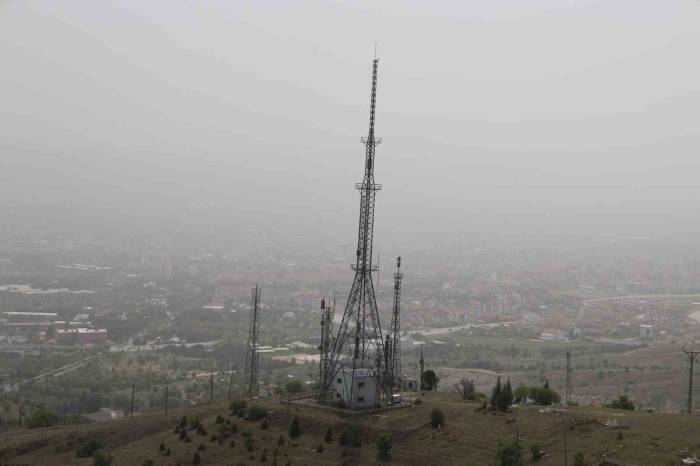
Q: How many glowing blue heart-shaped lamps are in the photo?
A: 0